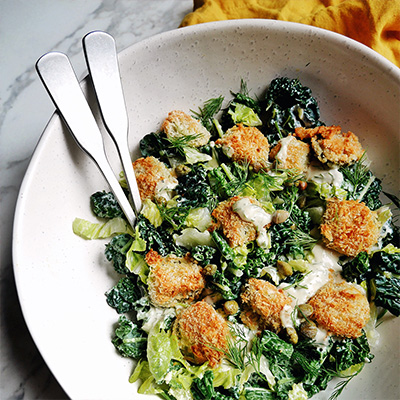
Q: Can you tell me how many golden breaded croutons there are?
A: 11